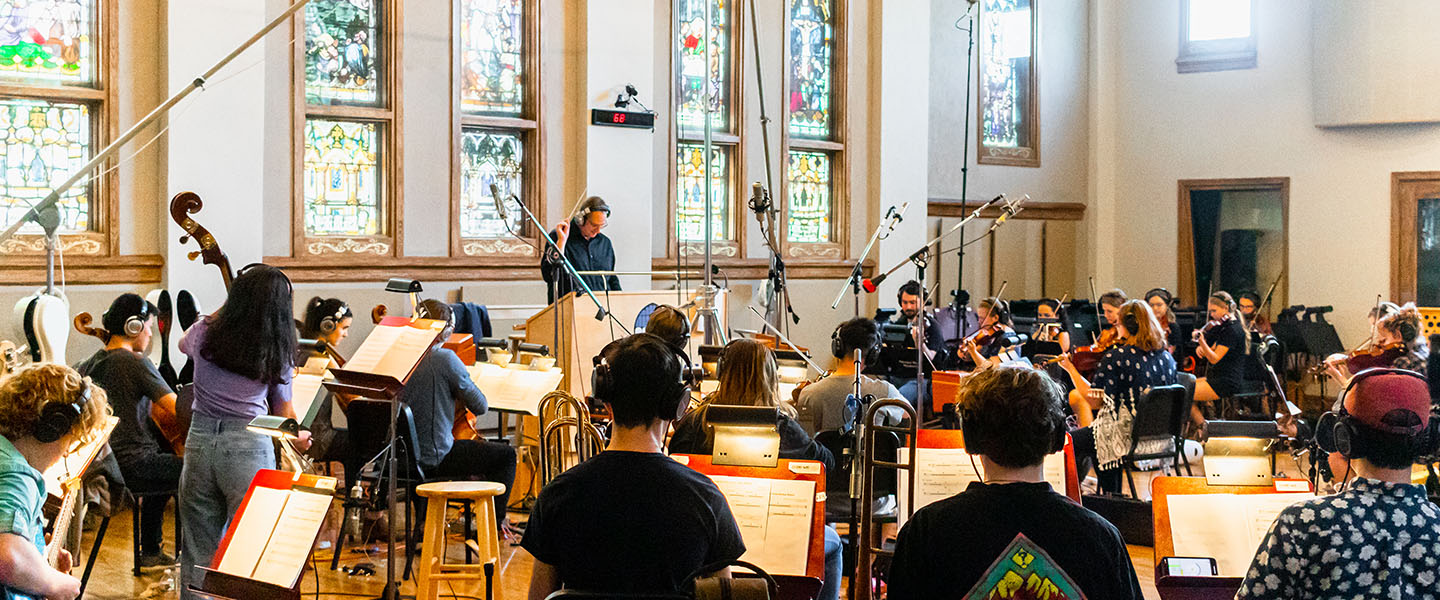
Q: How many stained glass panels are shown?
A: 11